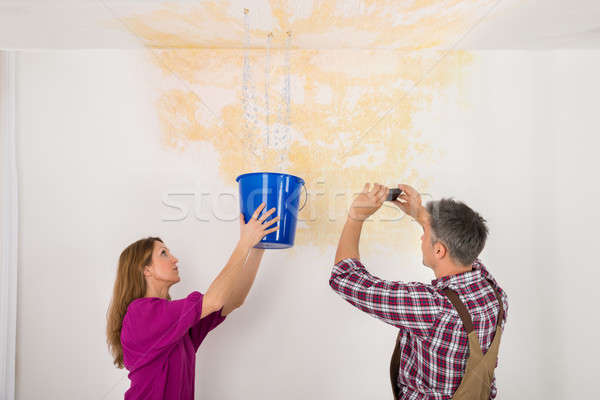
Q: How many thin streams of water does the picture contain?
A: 3